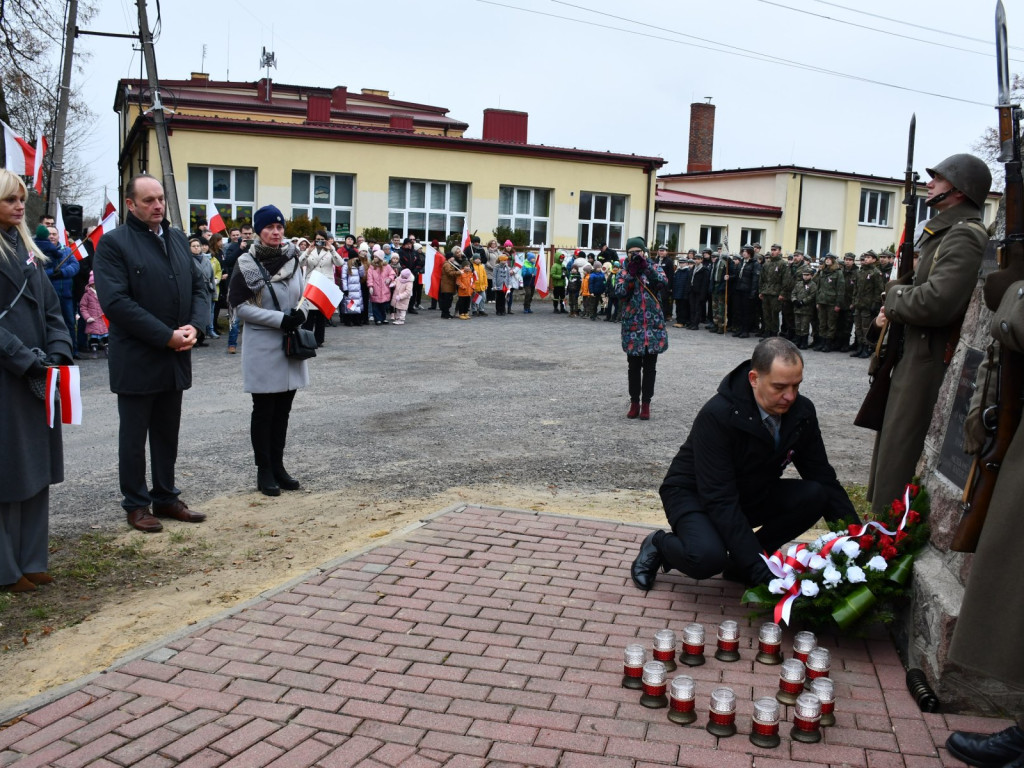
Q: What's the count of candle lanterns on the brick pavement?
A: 14